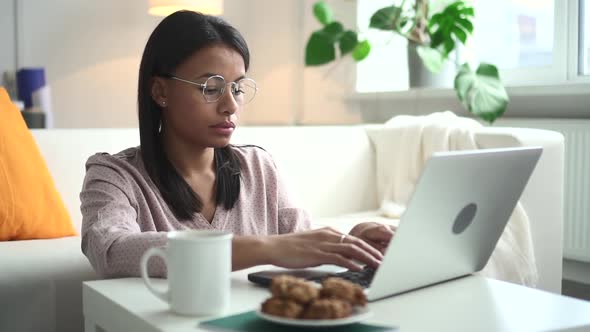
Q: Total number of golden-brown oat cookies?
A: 4